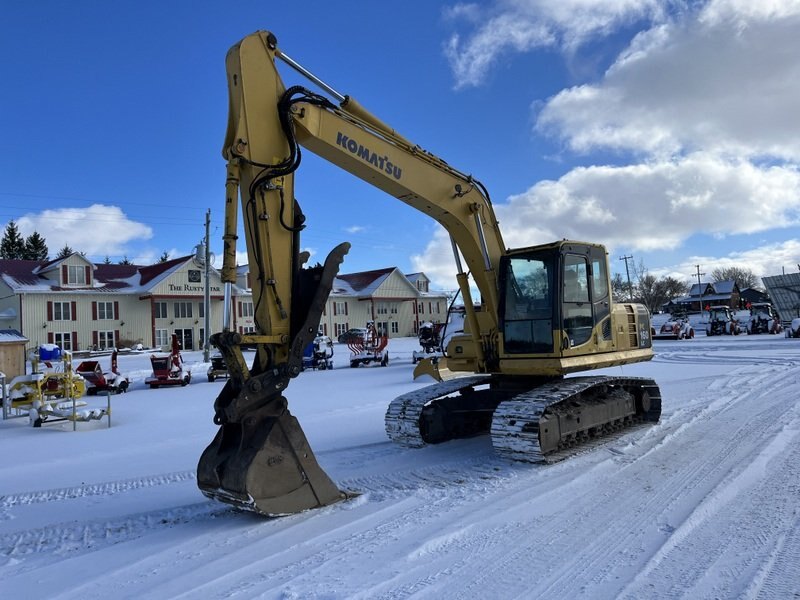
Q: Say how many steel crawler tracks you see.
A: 2